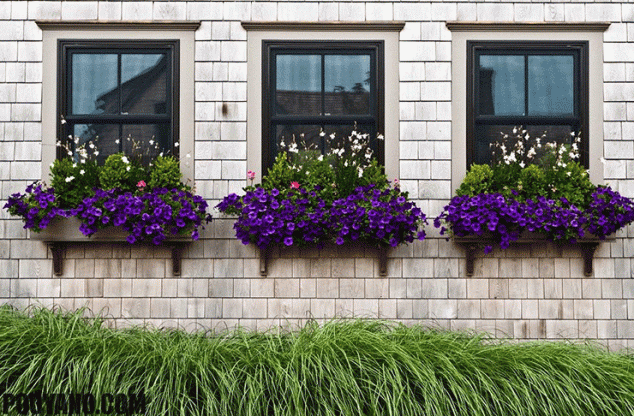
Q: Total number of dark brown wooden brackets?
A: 6